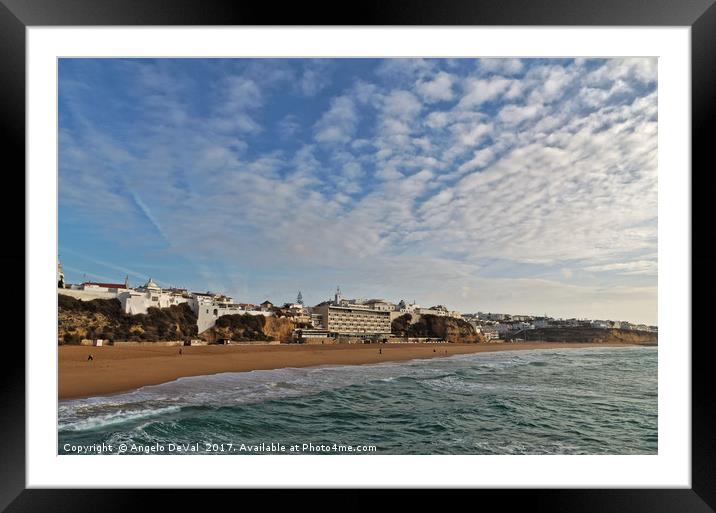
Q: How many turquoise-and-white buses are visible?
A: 0